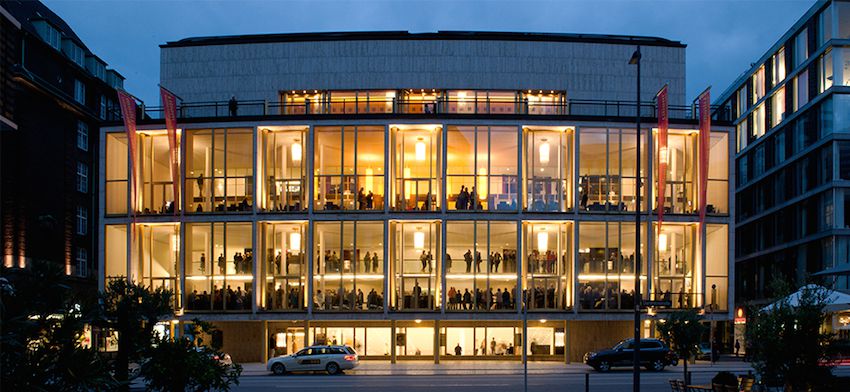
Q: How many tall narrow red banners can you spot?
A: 4